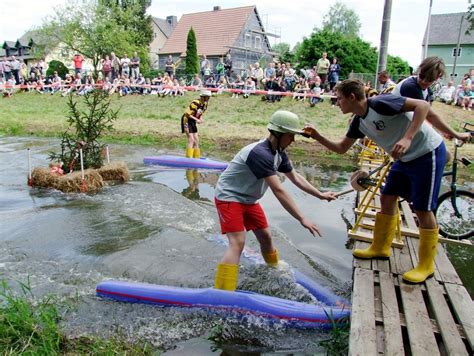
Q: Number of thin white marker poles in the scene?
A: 3